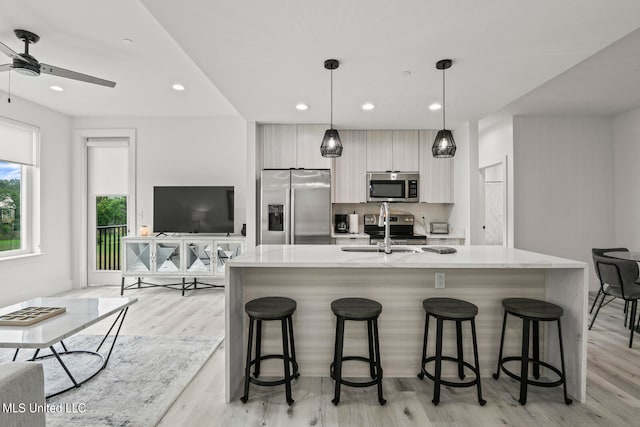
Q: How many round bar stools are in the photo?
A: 4